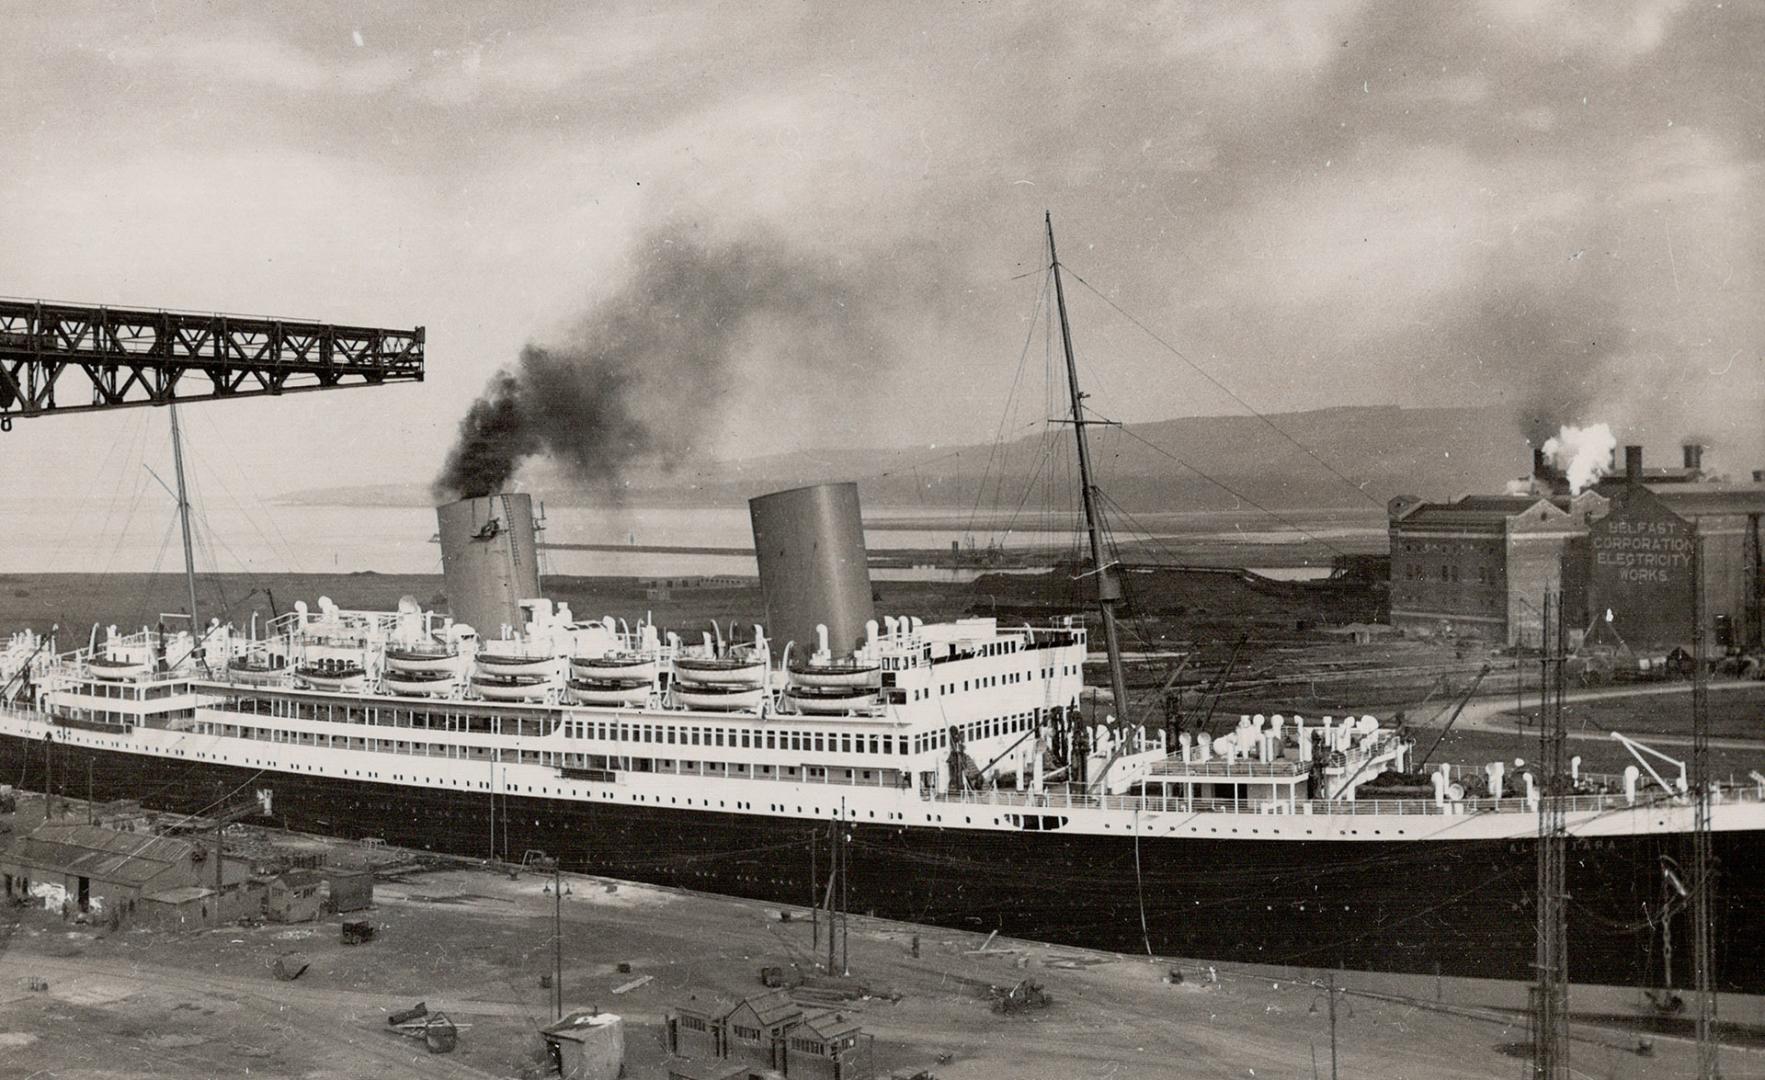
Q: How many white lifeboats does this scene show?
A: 13